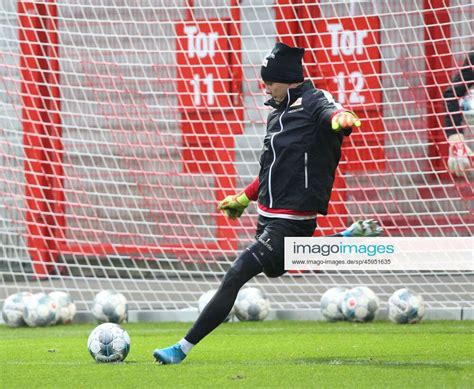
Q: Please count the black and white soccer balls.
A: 10